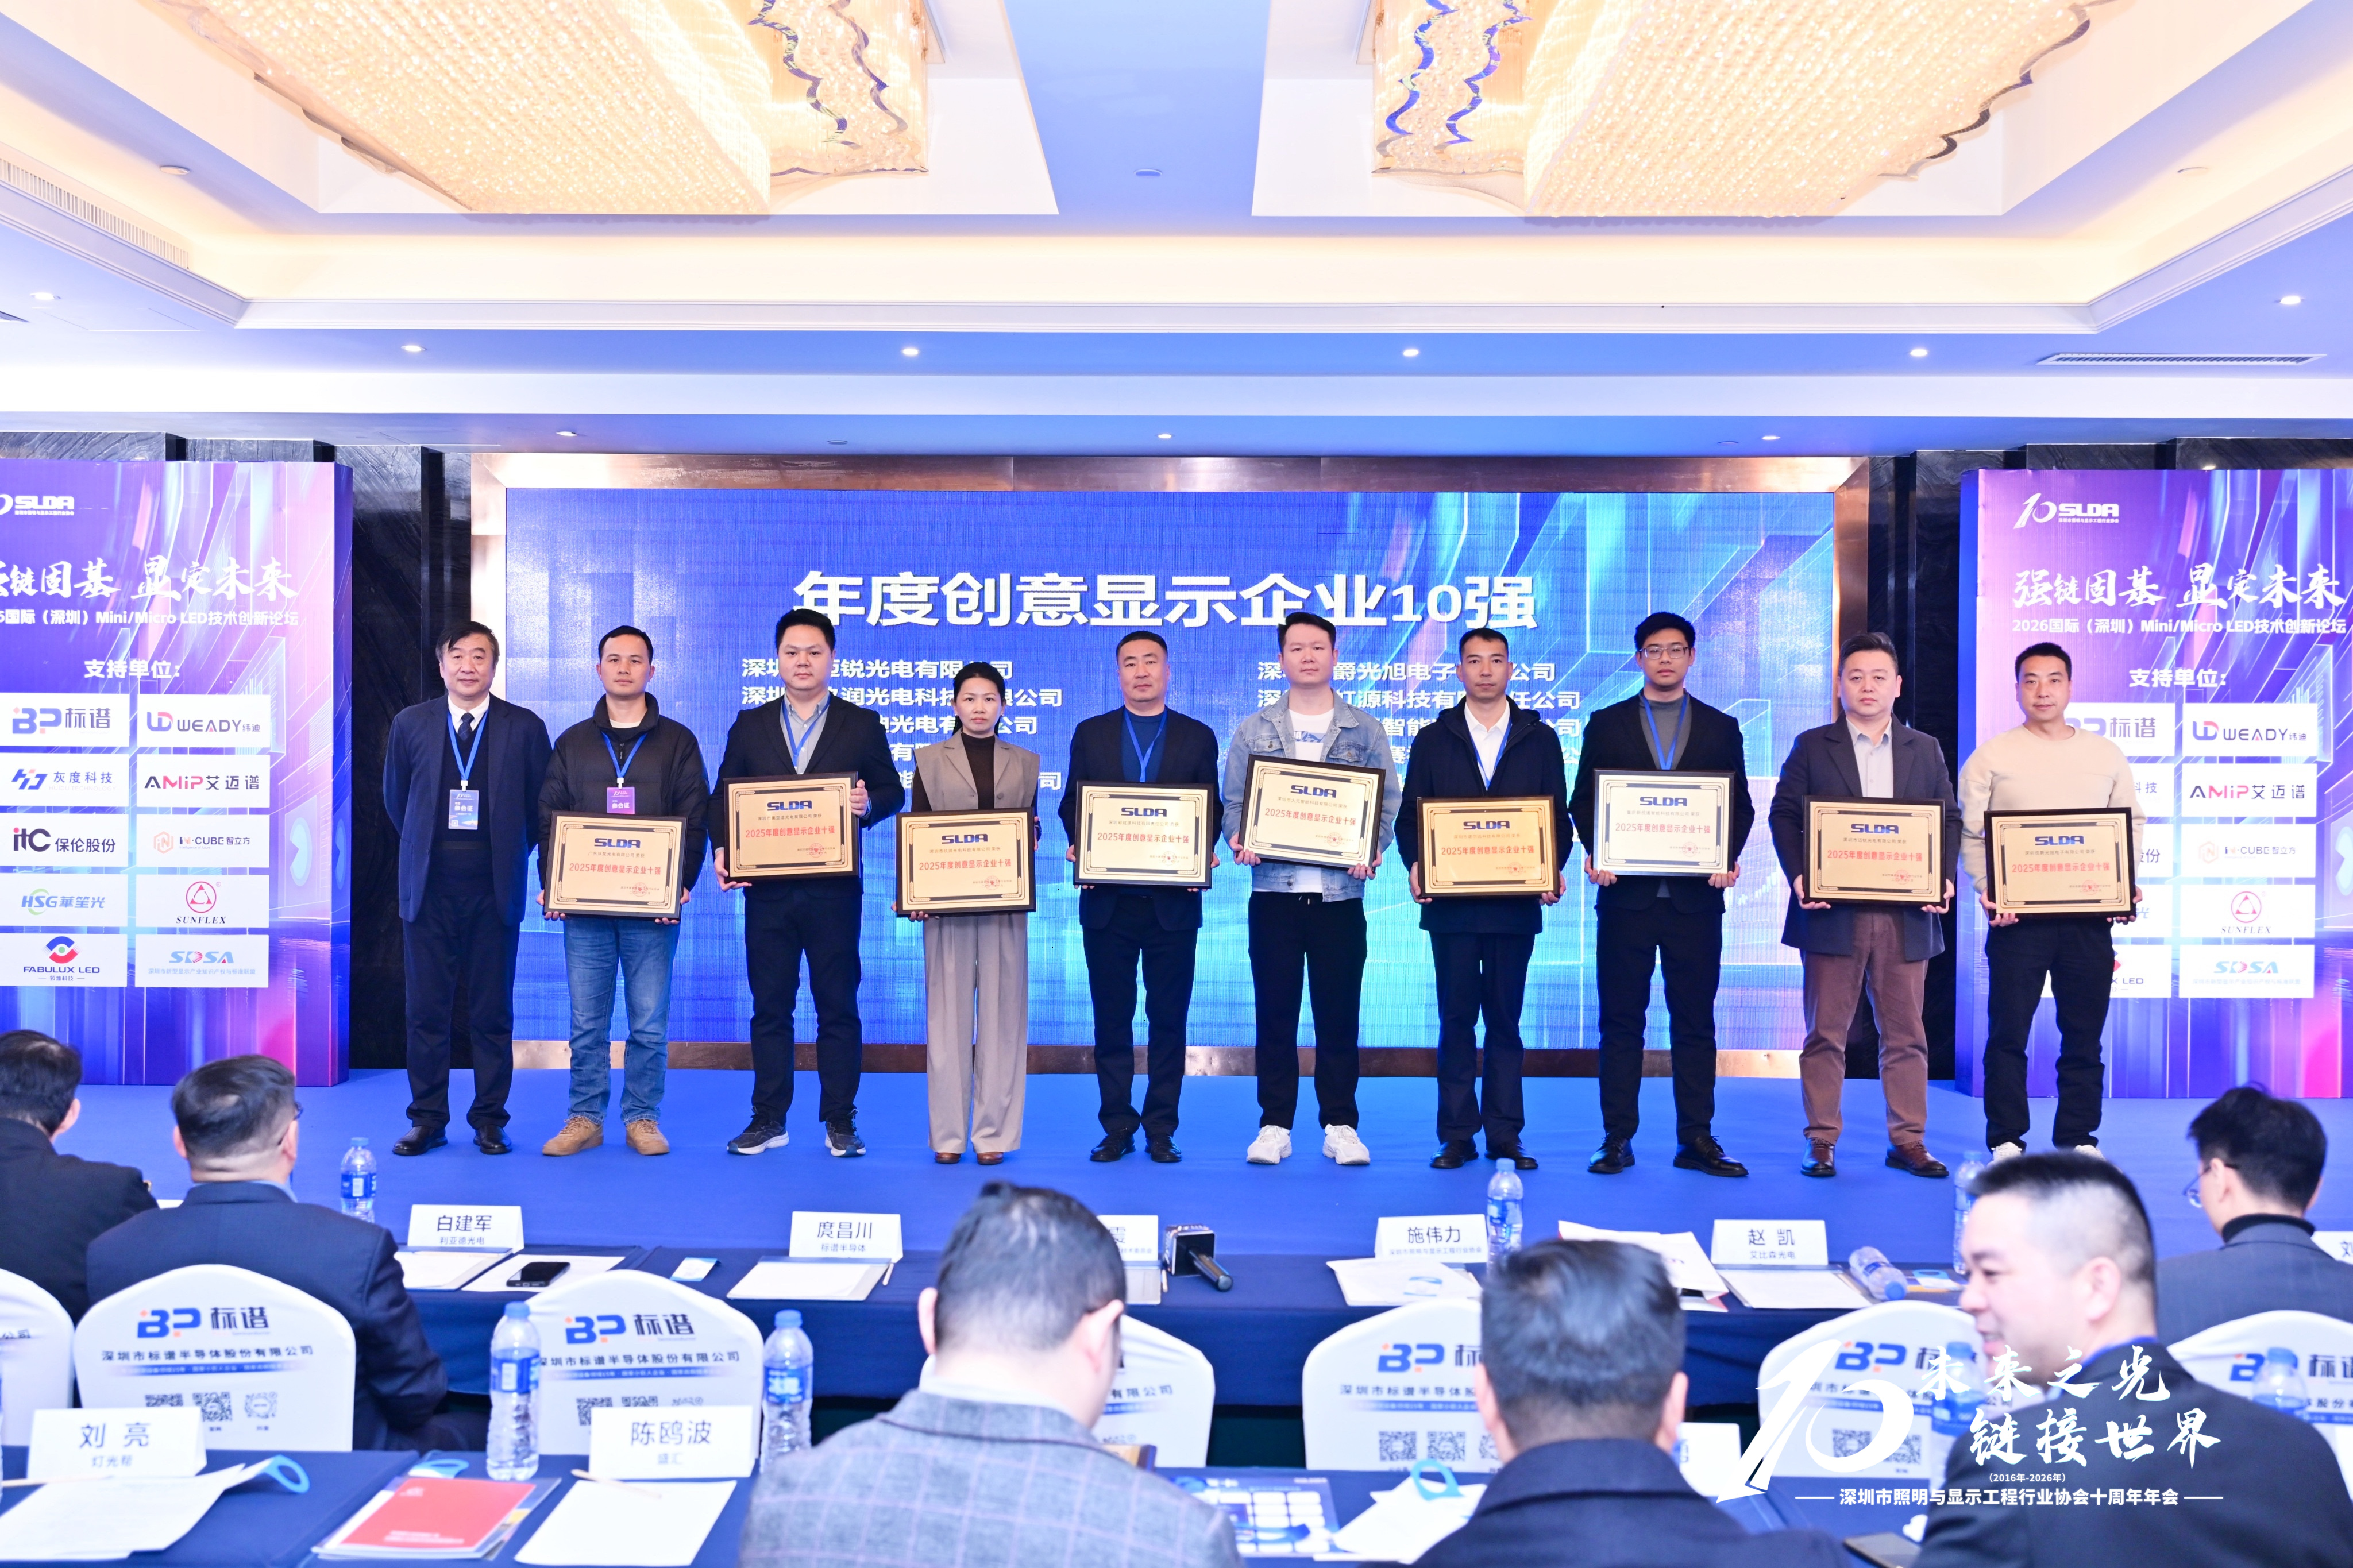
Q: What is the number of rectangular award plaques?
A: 9